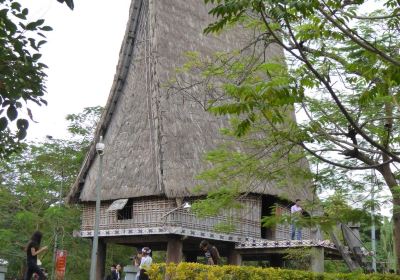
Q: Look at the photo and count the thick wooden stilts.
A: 4